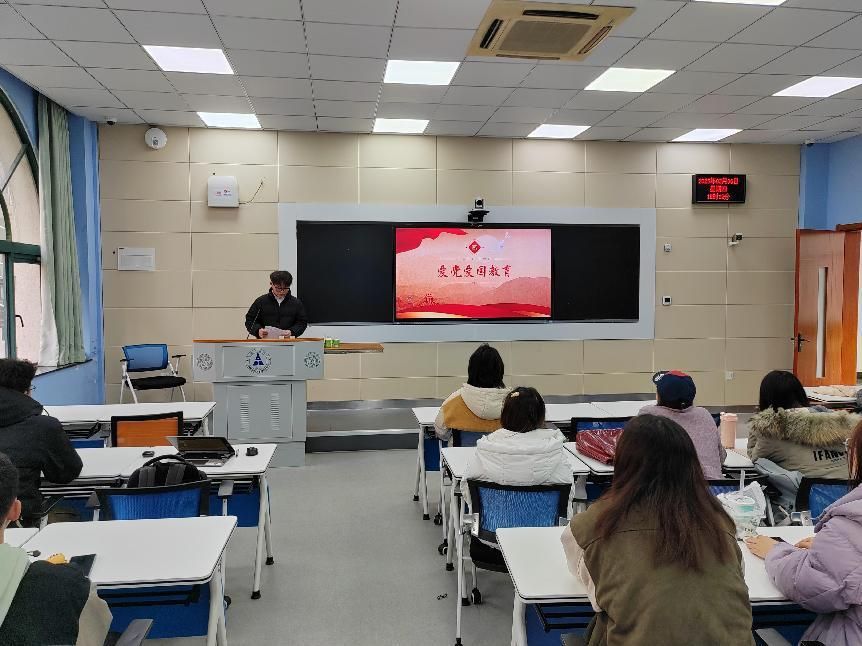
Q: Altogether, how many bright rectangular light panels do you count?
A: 9